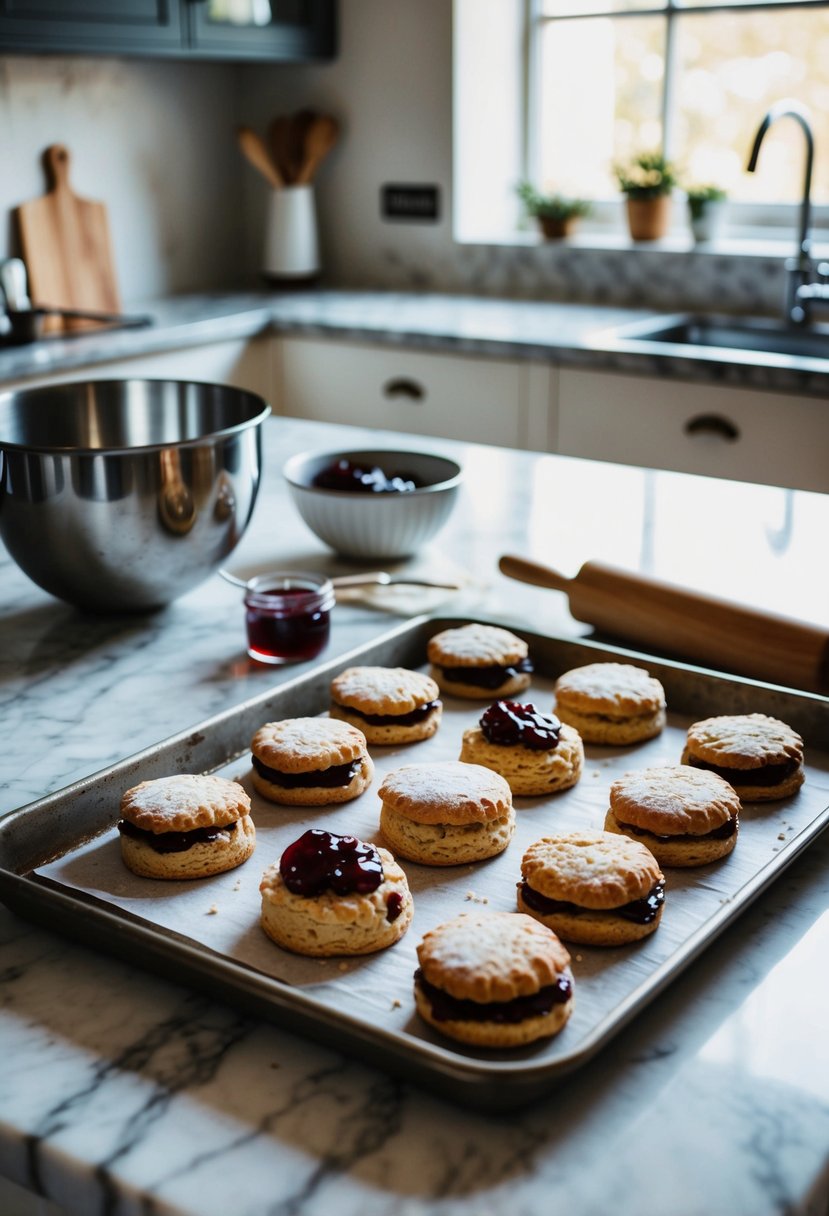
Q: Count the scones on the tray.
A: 12